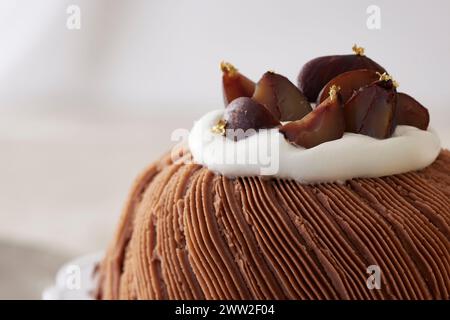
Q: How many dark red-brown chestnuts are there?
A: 8